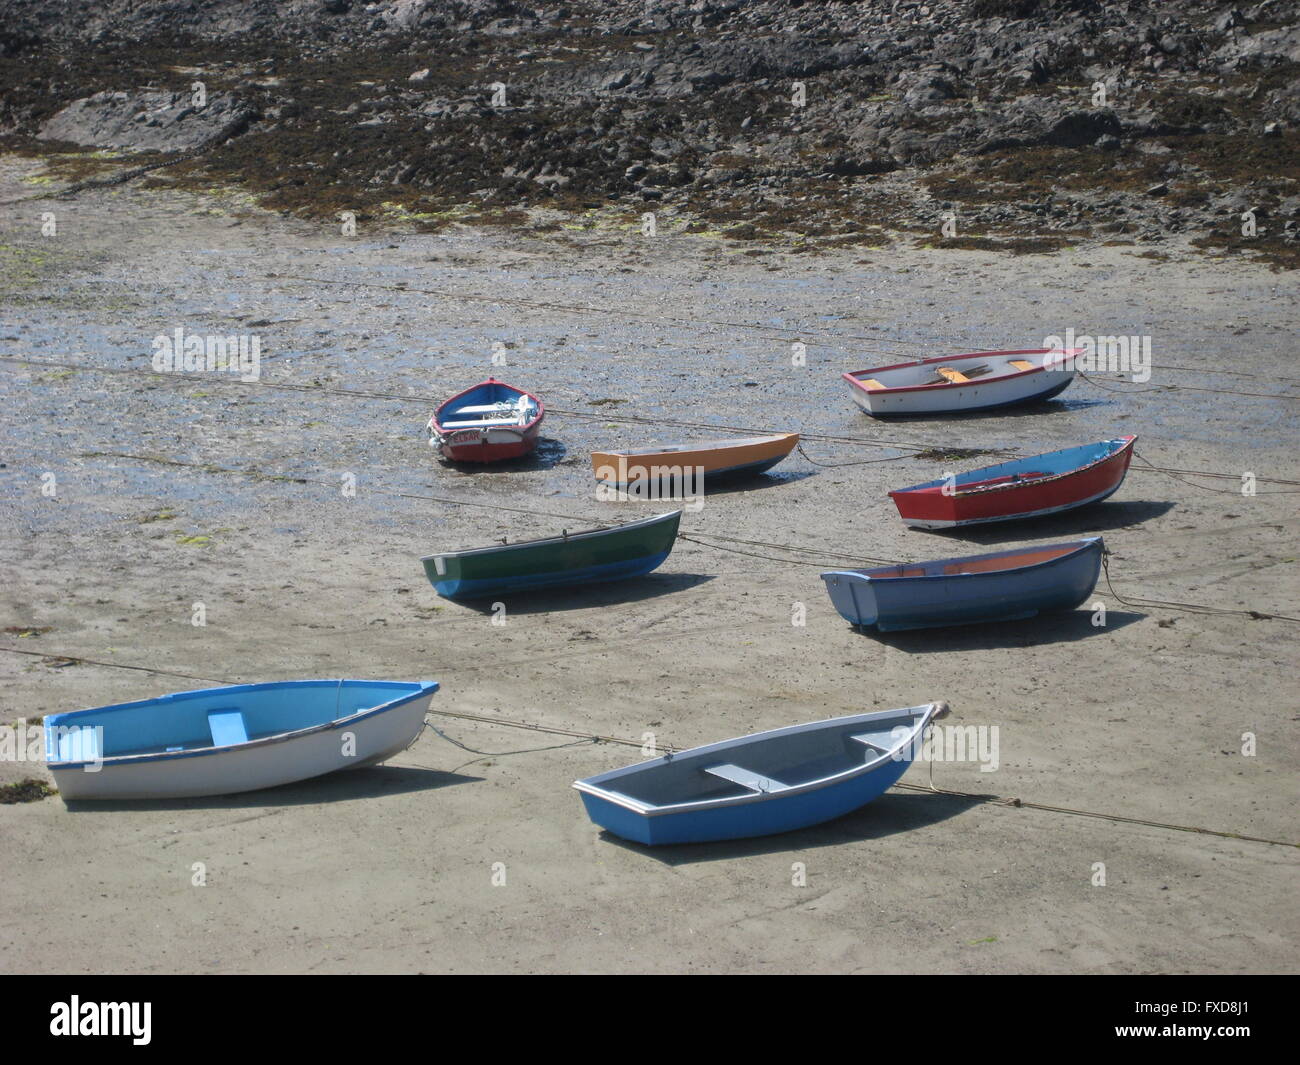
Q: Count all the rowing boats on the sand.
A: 8